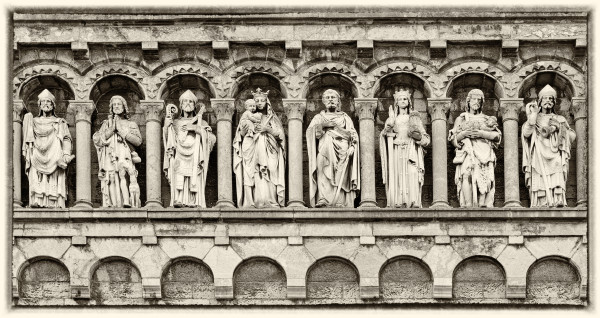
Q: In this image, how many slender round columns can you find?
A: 9